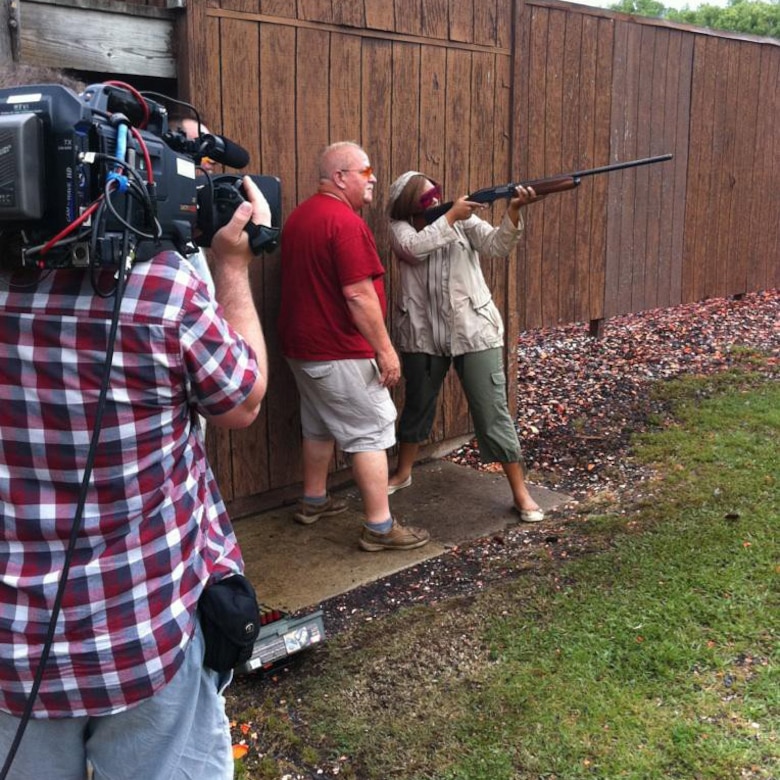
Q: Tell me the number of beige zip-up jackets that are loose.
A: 1